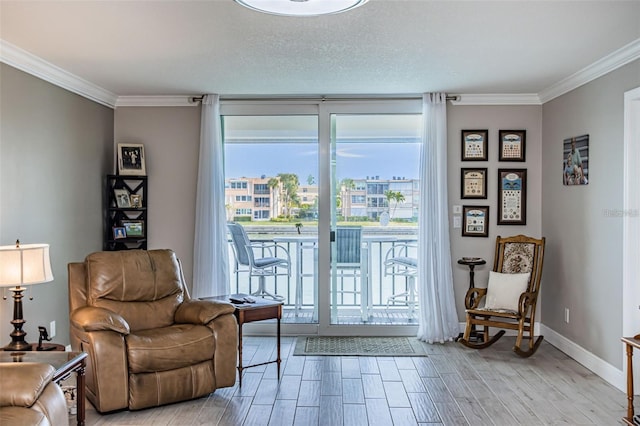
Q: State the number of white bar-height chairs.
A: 3